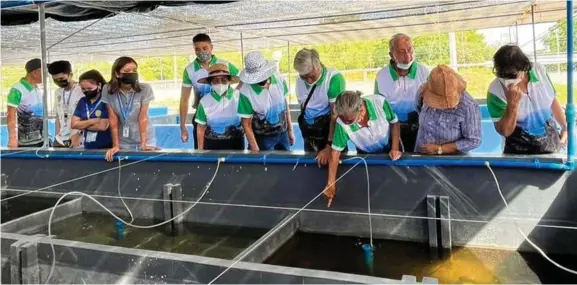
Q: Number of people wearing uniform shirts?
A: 8